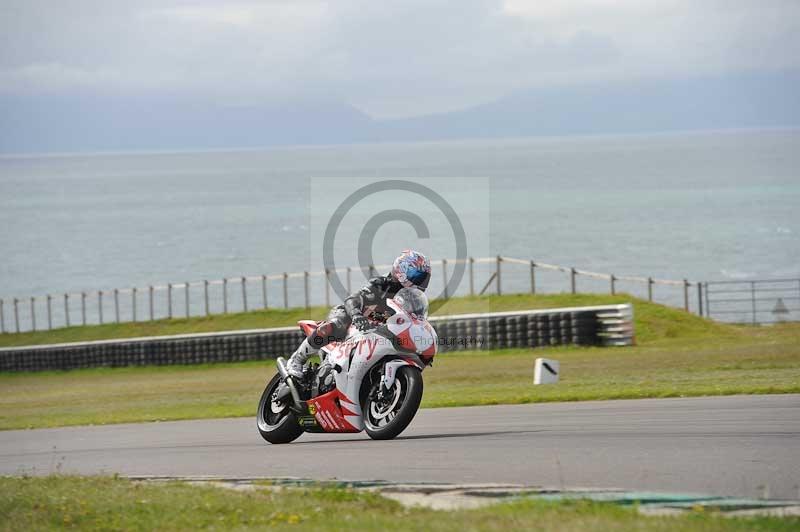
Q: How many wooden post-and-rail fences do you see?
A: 1